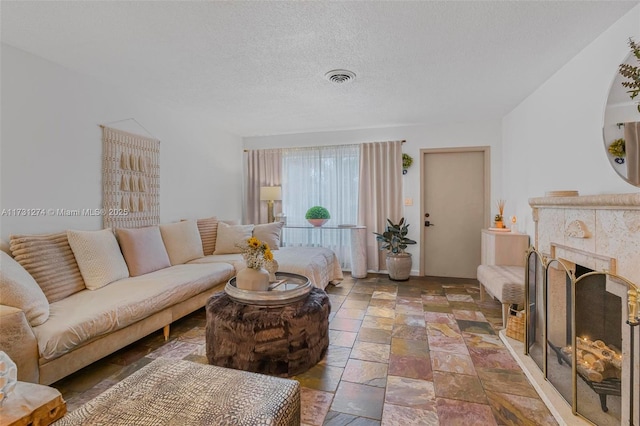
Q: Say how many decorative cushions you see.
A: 8